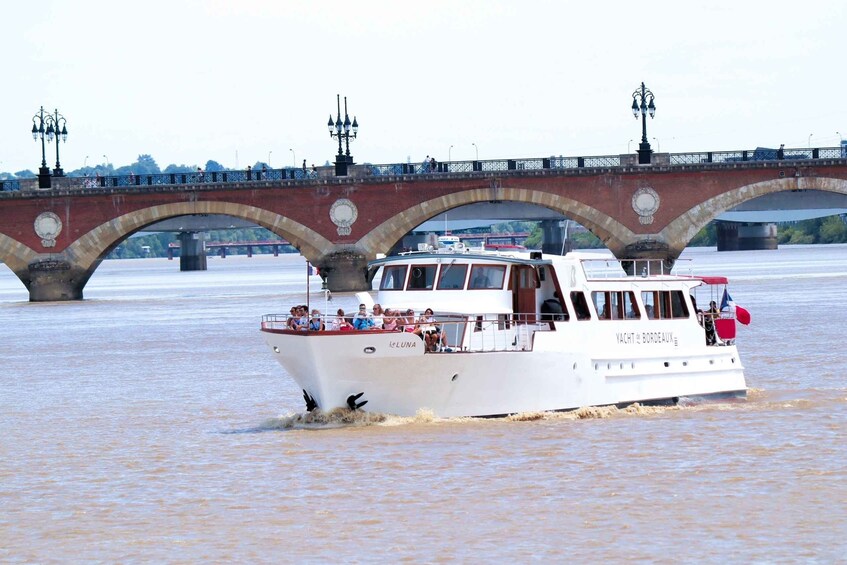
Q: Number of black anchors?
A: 2